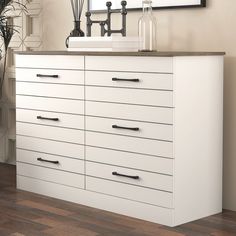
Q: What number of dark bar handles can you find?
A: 6